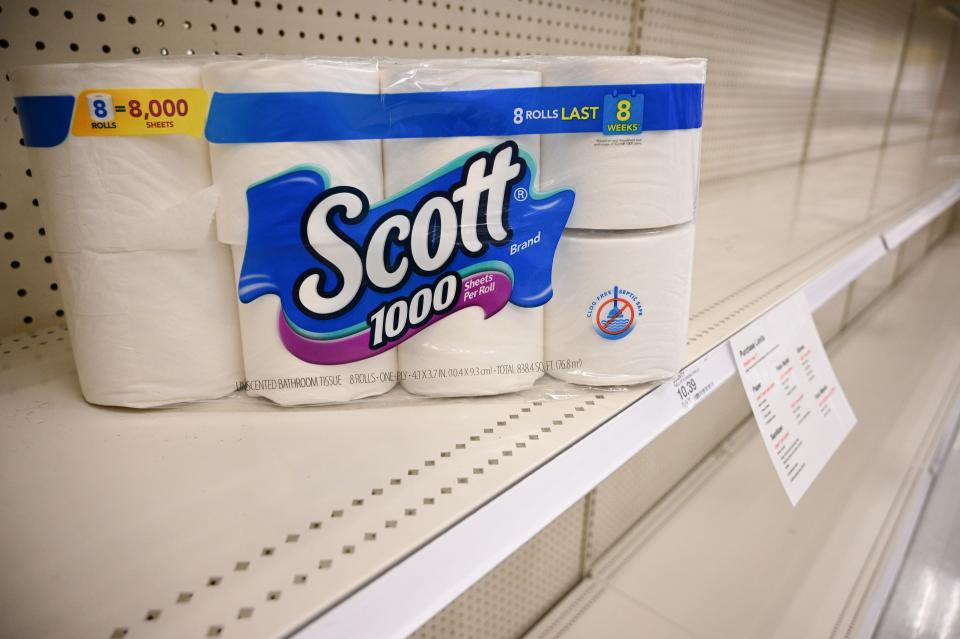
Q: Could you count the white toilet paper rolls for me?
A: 8